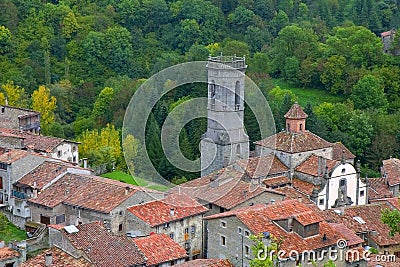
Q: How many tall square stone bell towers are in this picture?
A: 1